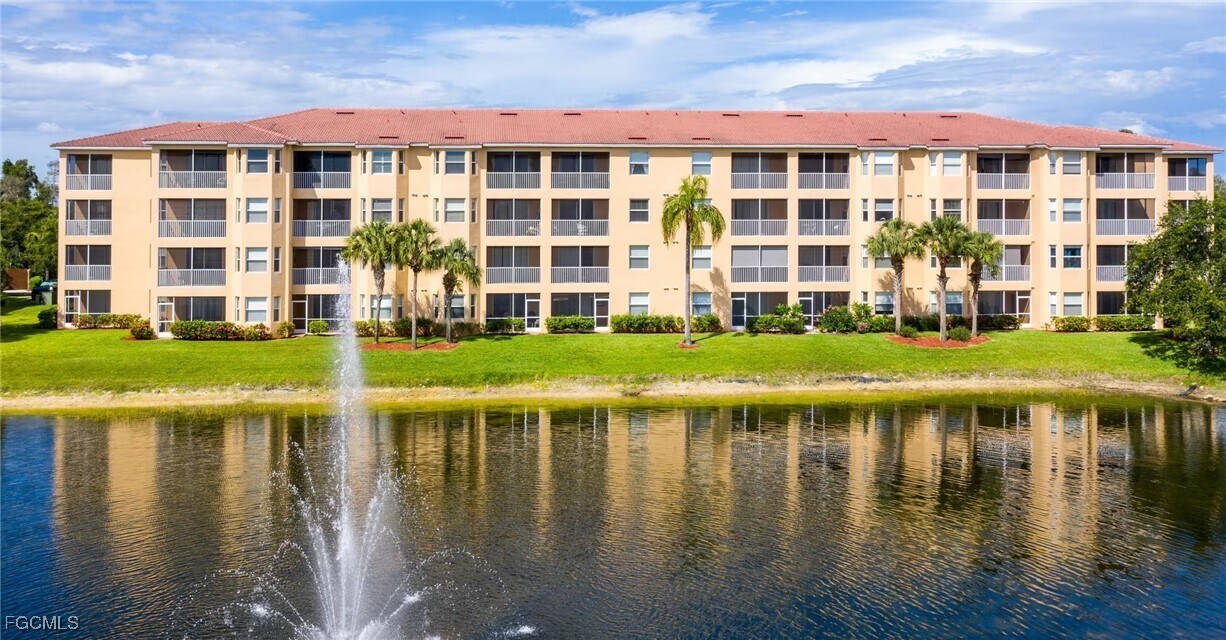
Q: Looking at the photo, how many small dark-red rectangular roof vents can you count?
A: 12